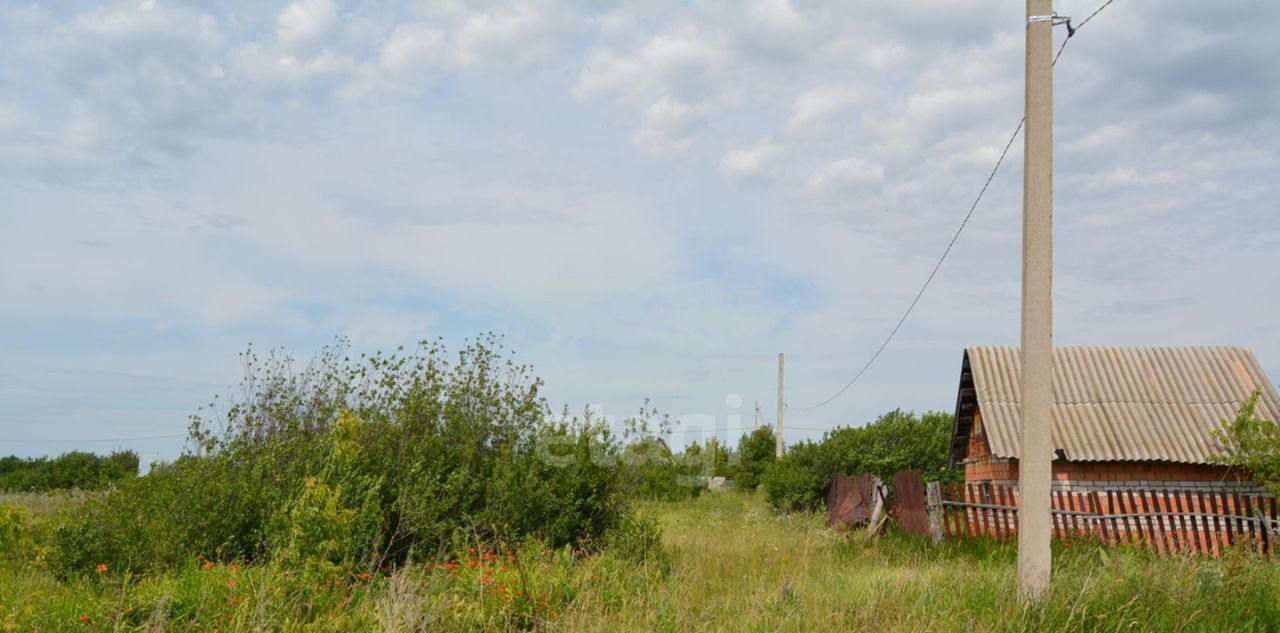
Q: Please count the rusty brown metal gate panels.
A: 2